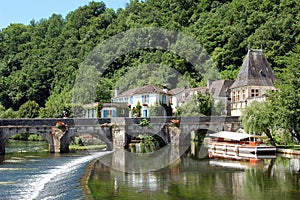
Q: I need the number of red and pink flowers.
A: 2